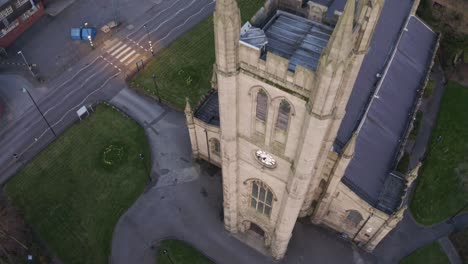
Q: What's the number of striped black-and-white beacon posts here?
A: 2